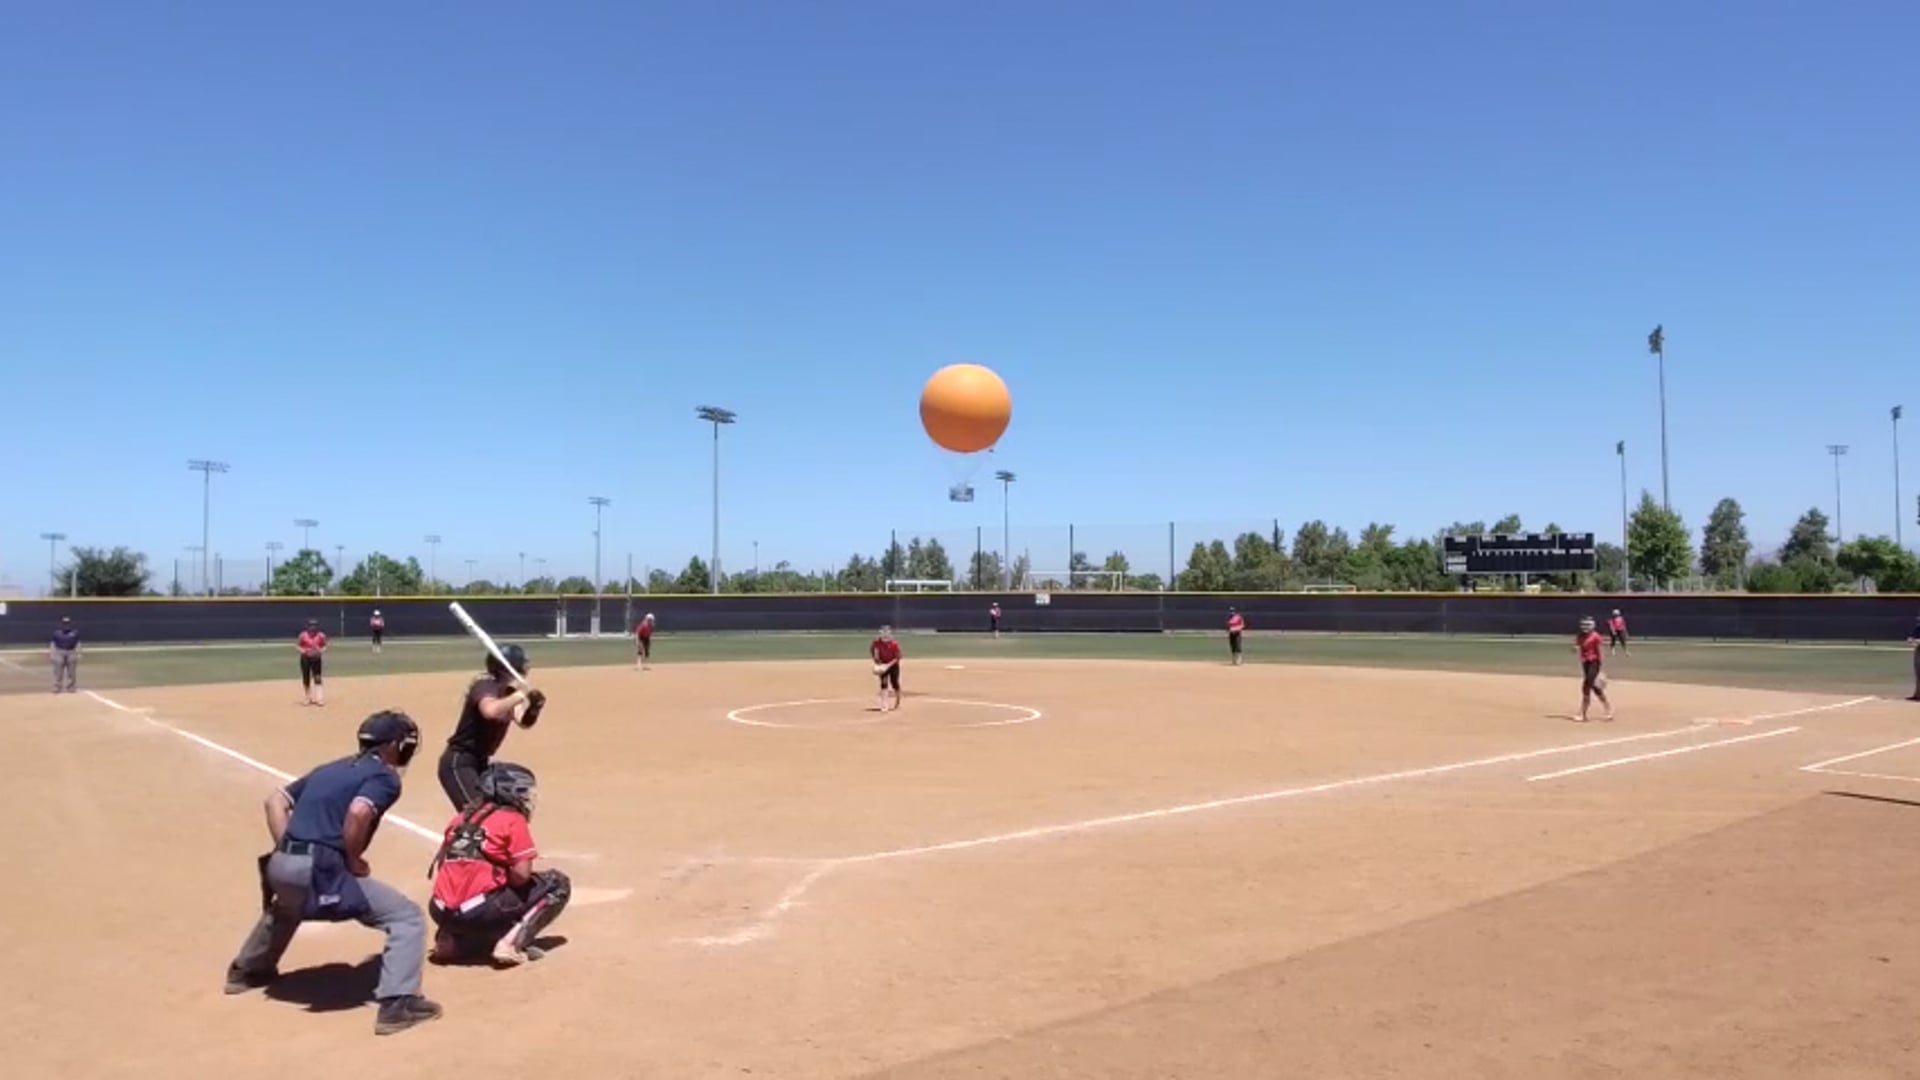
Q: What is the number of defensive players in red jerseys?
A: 9